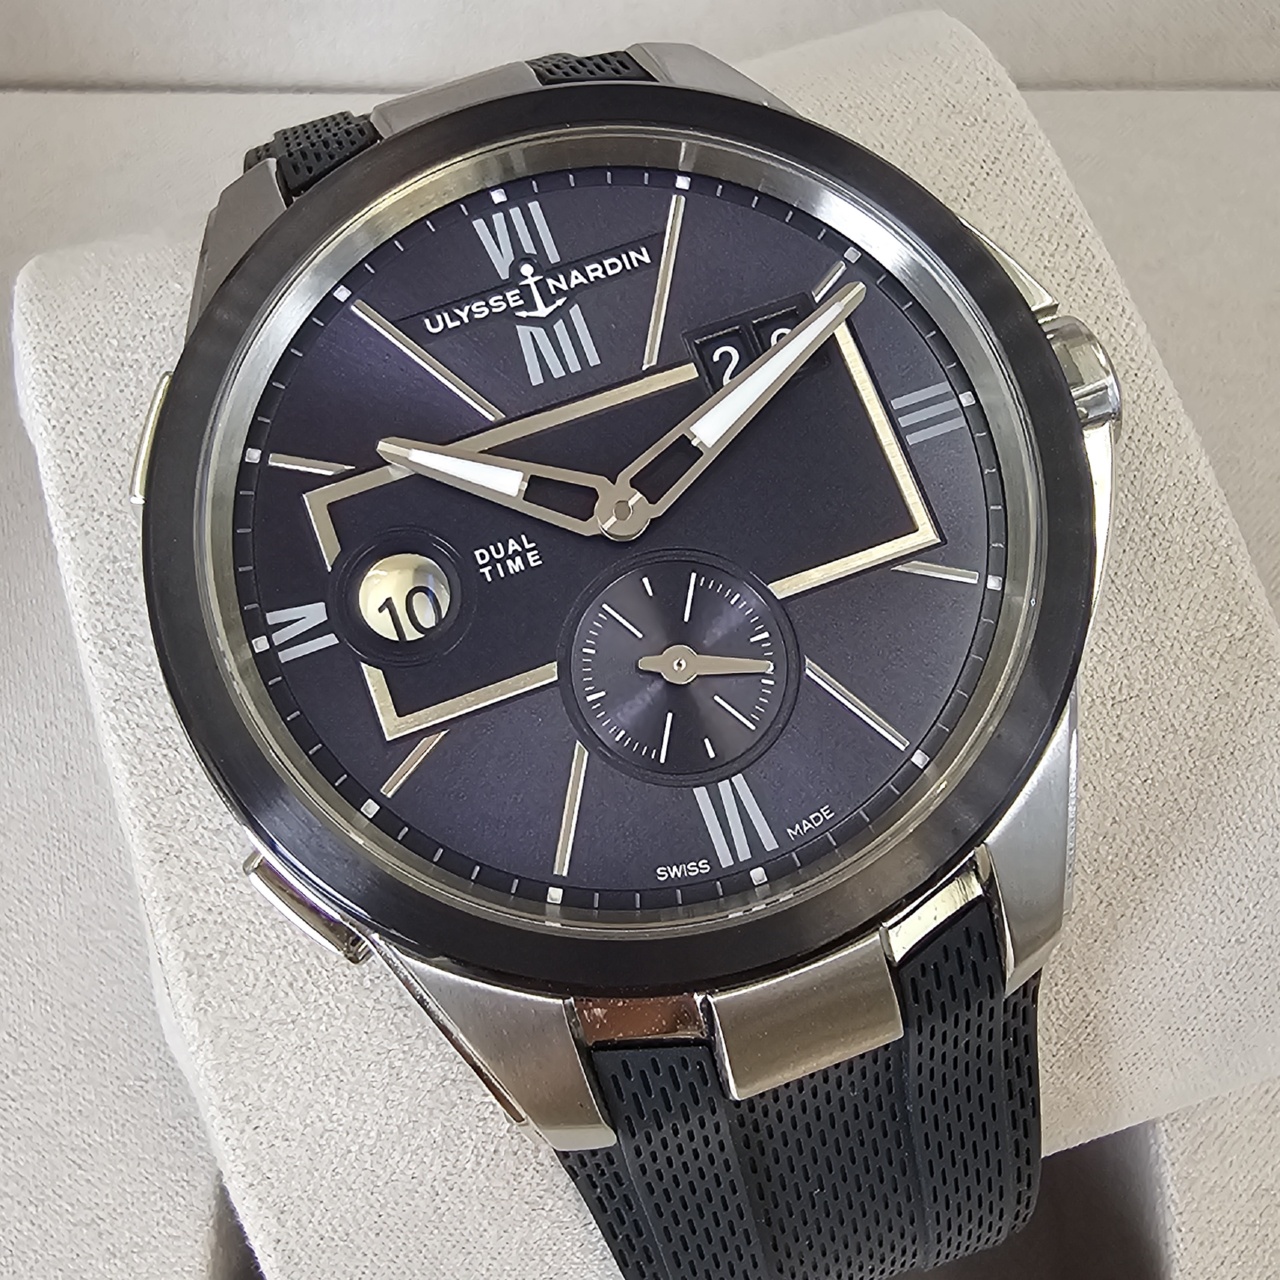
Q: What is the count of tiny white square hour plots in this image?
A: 12